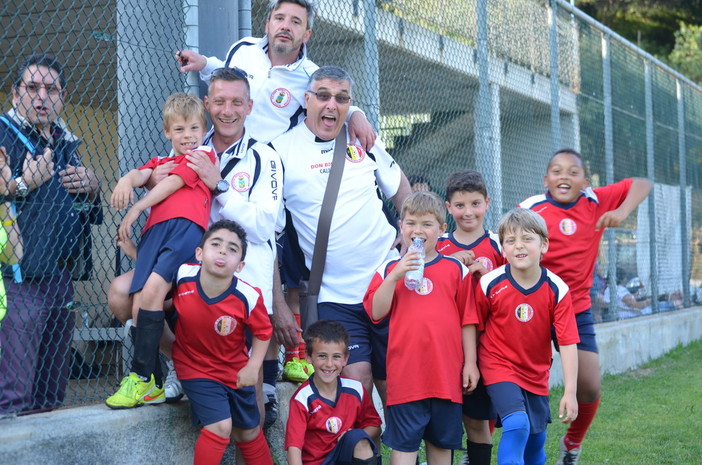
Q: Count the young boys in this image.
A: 7